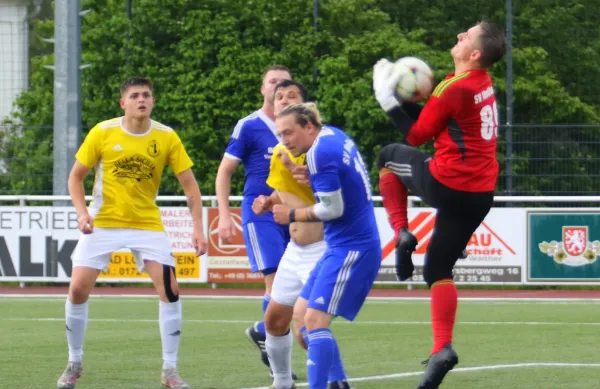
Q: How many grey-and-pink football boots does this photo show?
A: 2